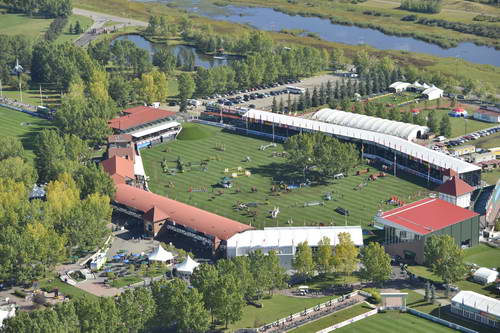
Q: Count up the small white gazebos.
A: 2